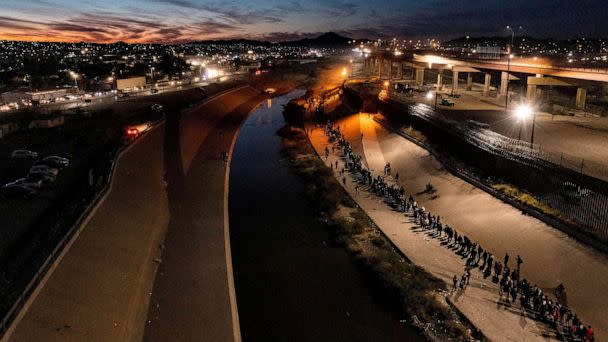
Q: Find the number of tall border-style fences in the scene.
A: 1